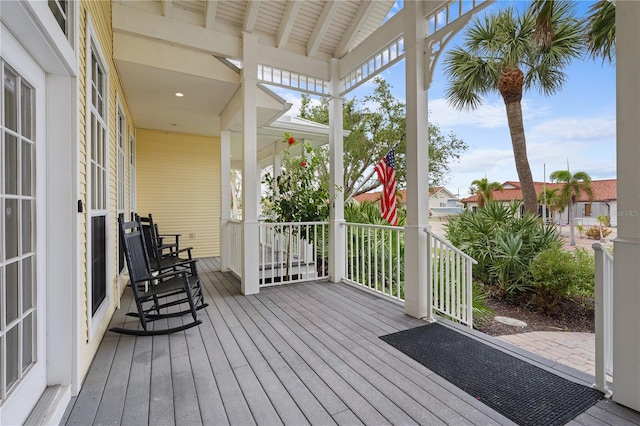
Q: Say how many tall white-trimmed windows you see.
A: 3